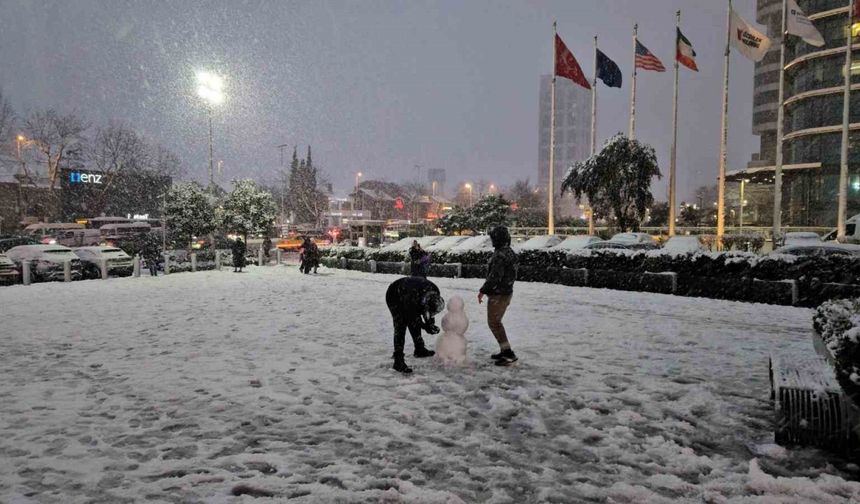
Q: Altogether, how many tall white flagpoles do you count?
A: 7